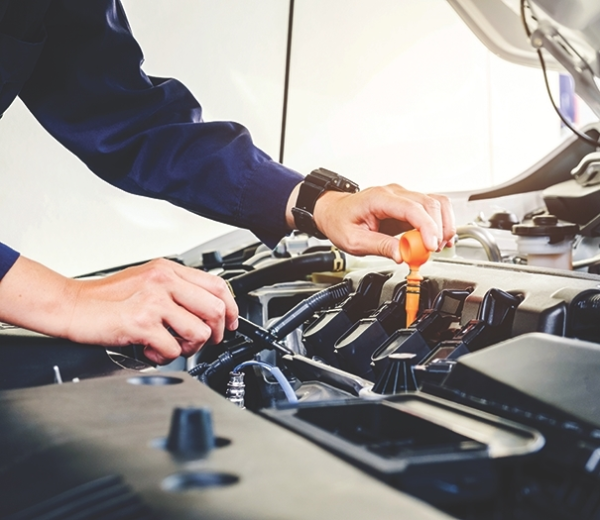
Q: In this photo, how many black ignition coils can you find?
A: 4